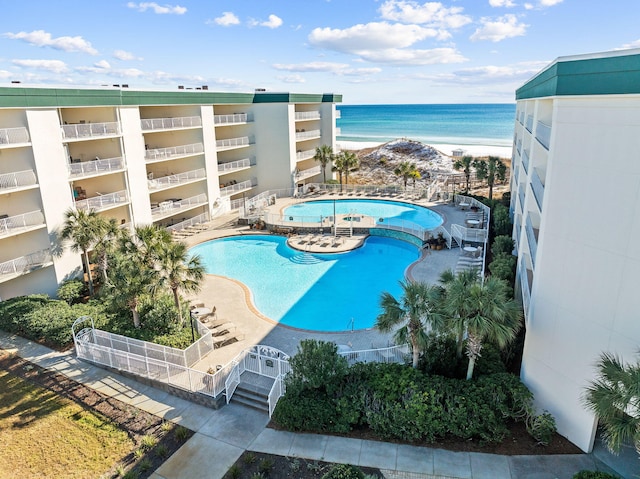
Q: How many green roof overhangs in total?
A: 2